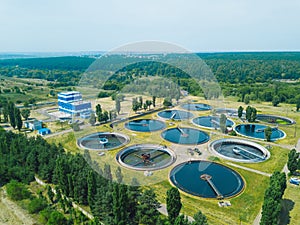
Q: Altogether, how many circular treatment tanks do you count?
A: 12